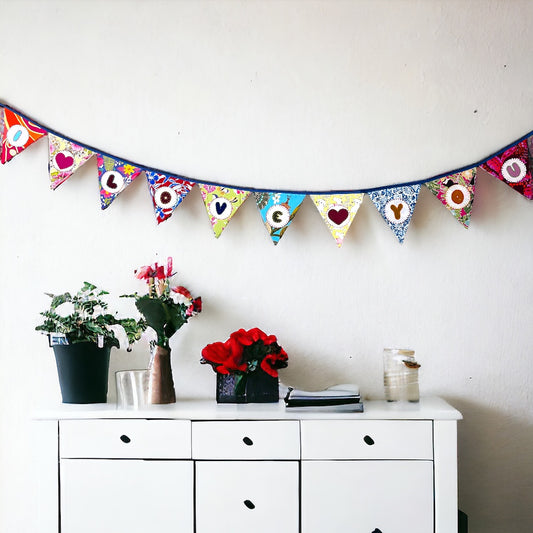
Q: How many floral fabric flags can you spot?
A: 10